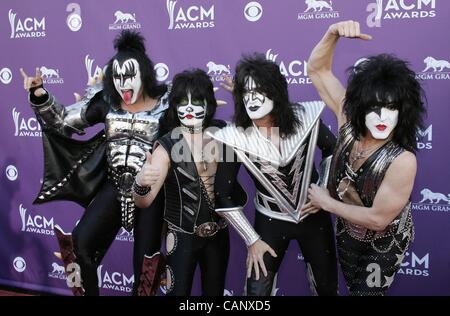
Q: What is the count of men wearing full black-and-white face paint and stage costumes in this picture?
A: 4